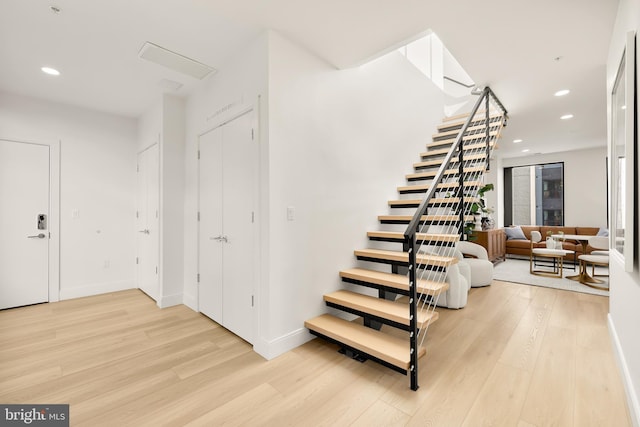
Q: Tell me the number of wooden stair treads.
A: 15